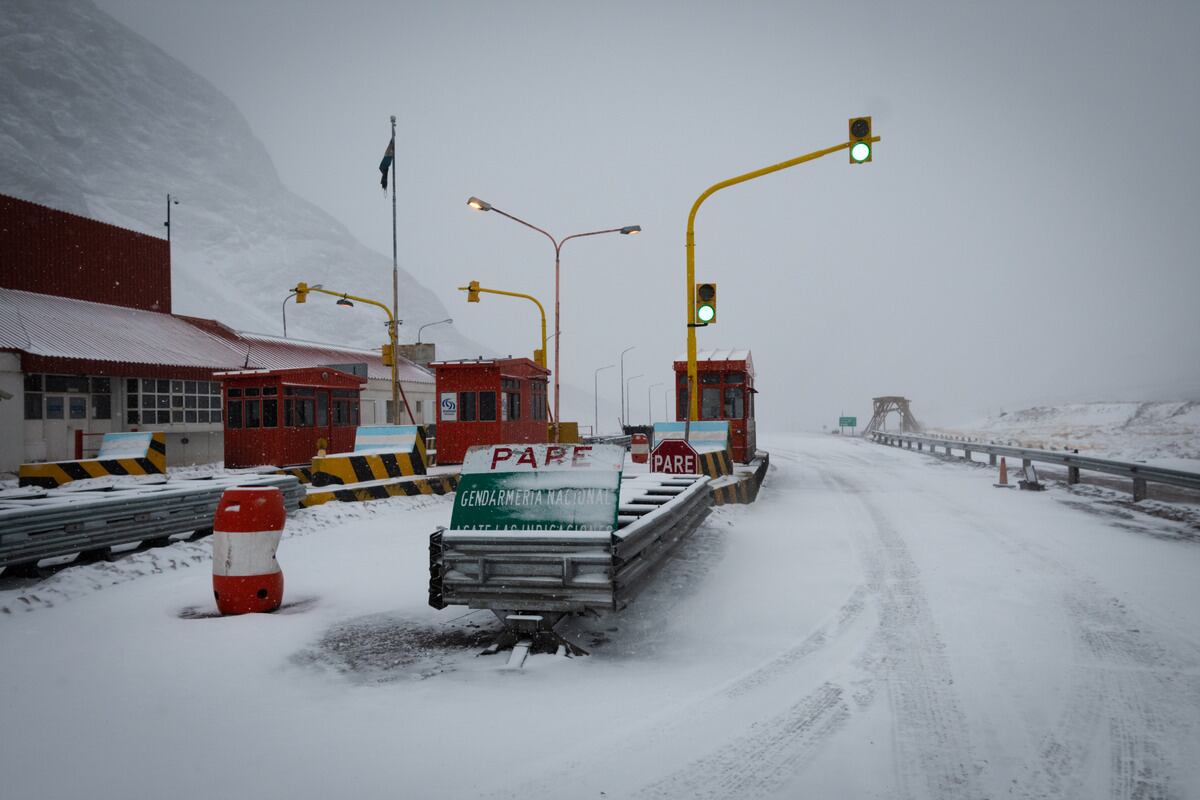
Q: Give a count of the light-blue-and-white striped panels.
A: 3